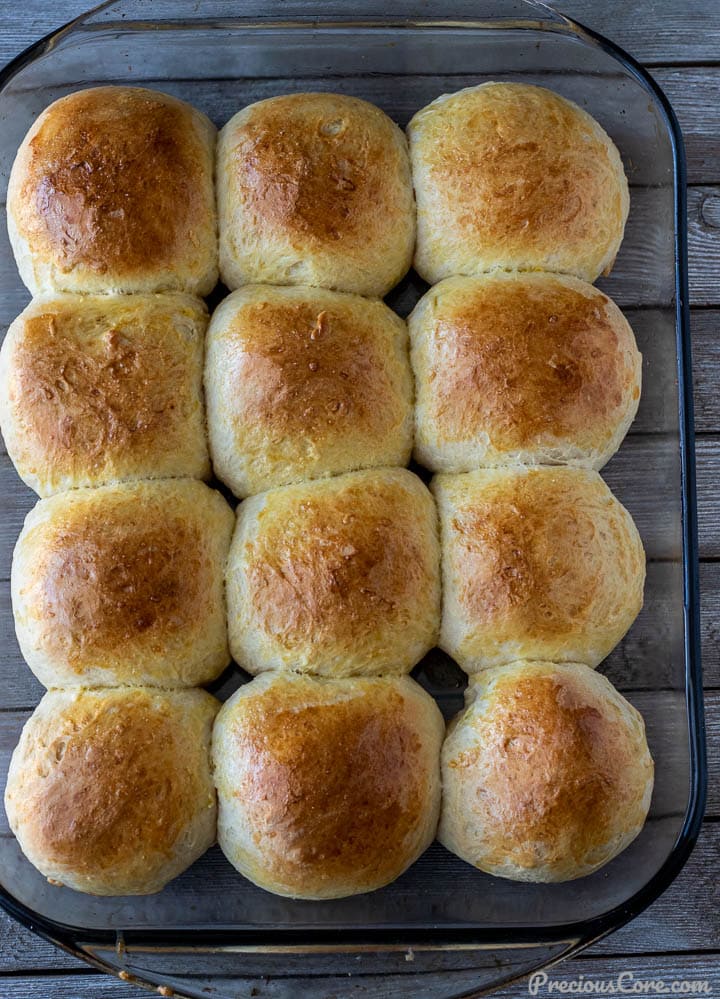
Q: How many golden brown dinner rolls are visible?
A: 12